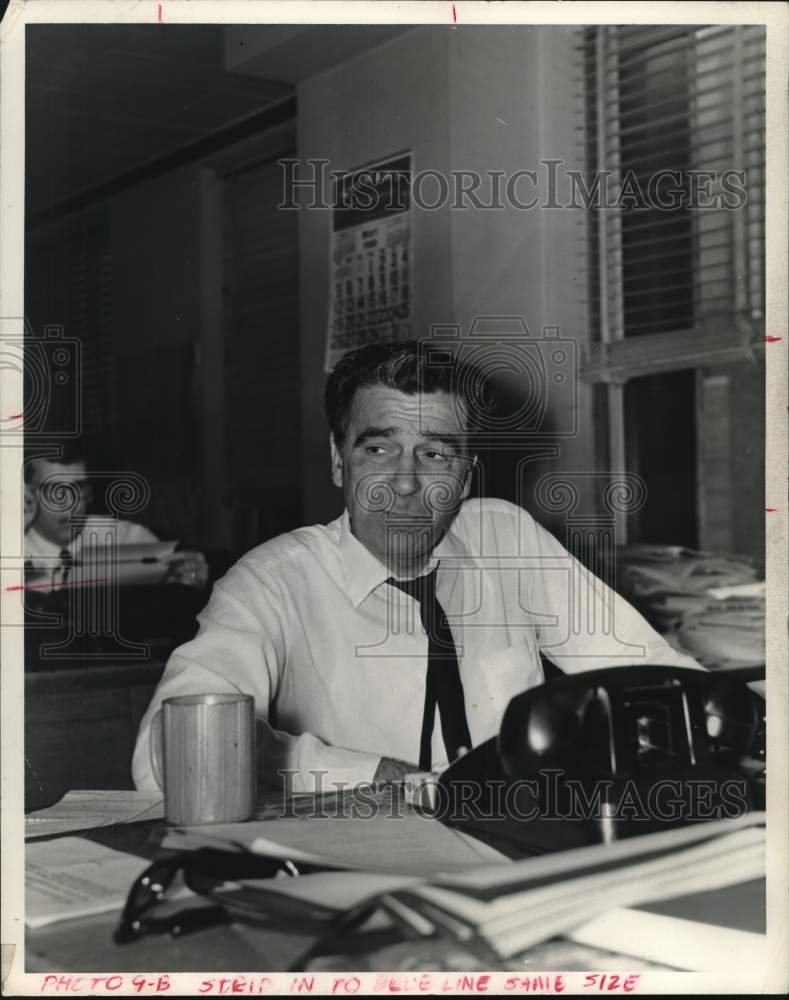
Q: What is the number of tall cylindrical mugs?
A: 1